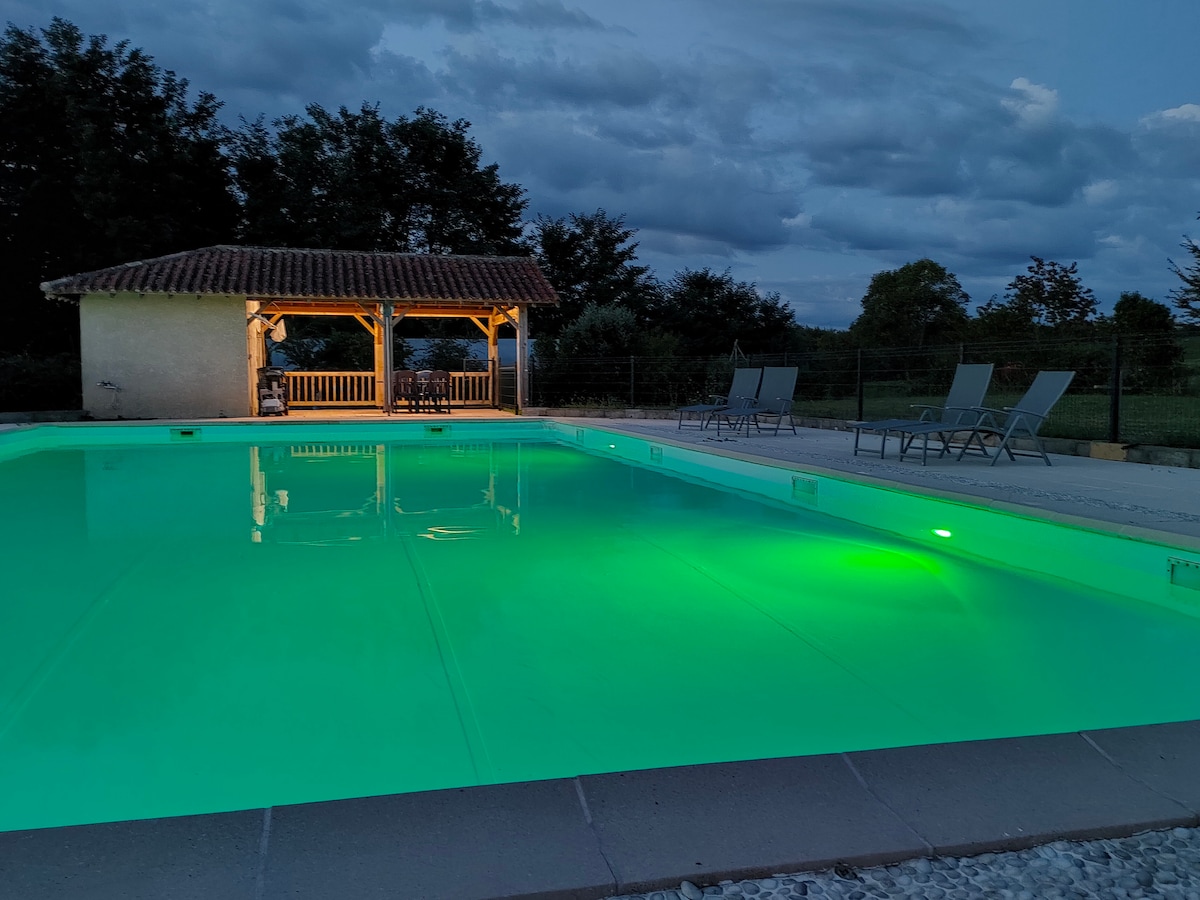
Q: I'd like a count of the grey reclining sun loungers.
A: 4